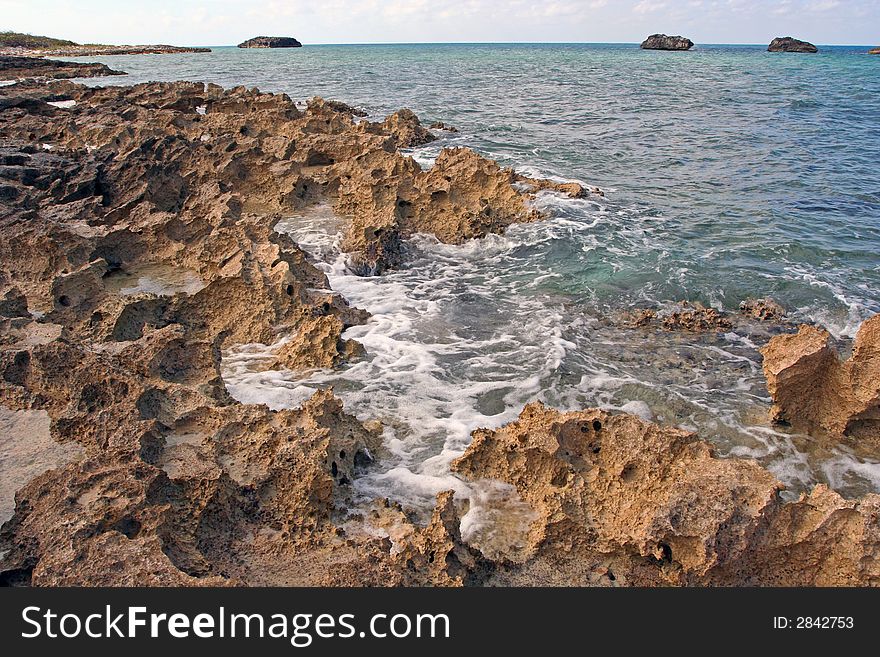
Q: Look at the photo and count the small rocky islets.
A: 3